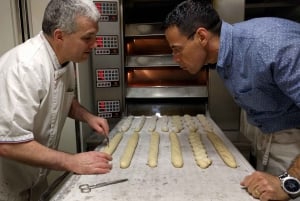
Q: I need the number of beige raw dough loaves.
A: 13